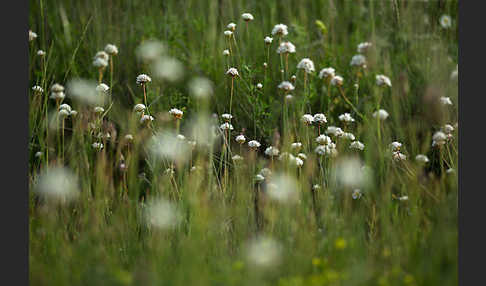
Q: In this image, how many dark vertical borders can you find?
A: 2